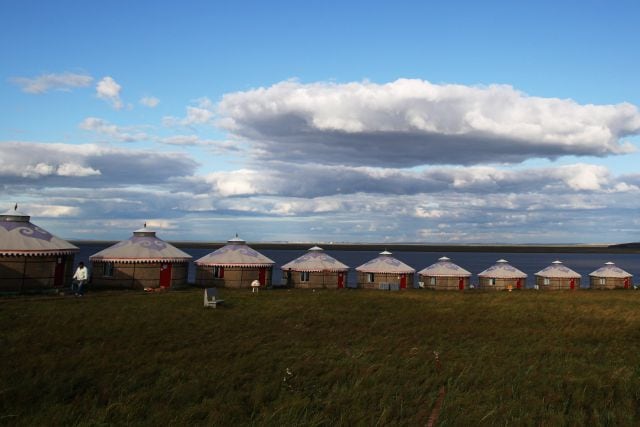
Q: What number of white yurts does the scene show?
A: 9